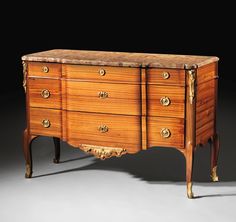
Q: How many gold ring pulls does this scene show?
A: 7